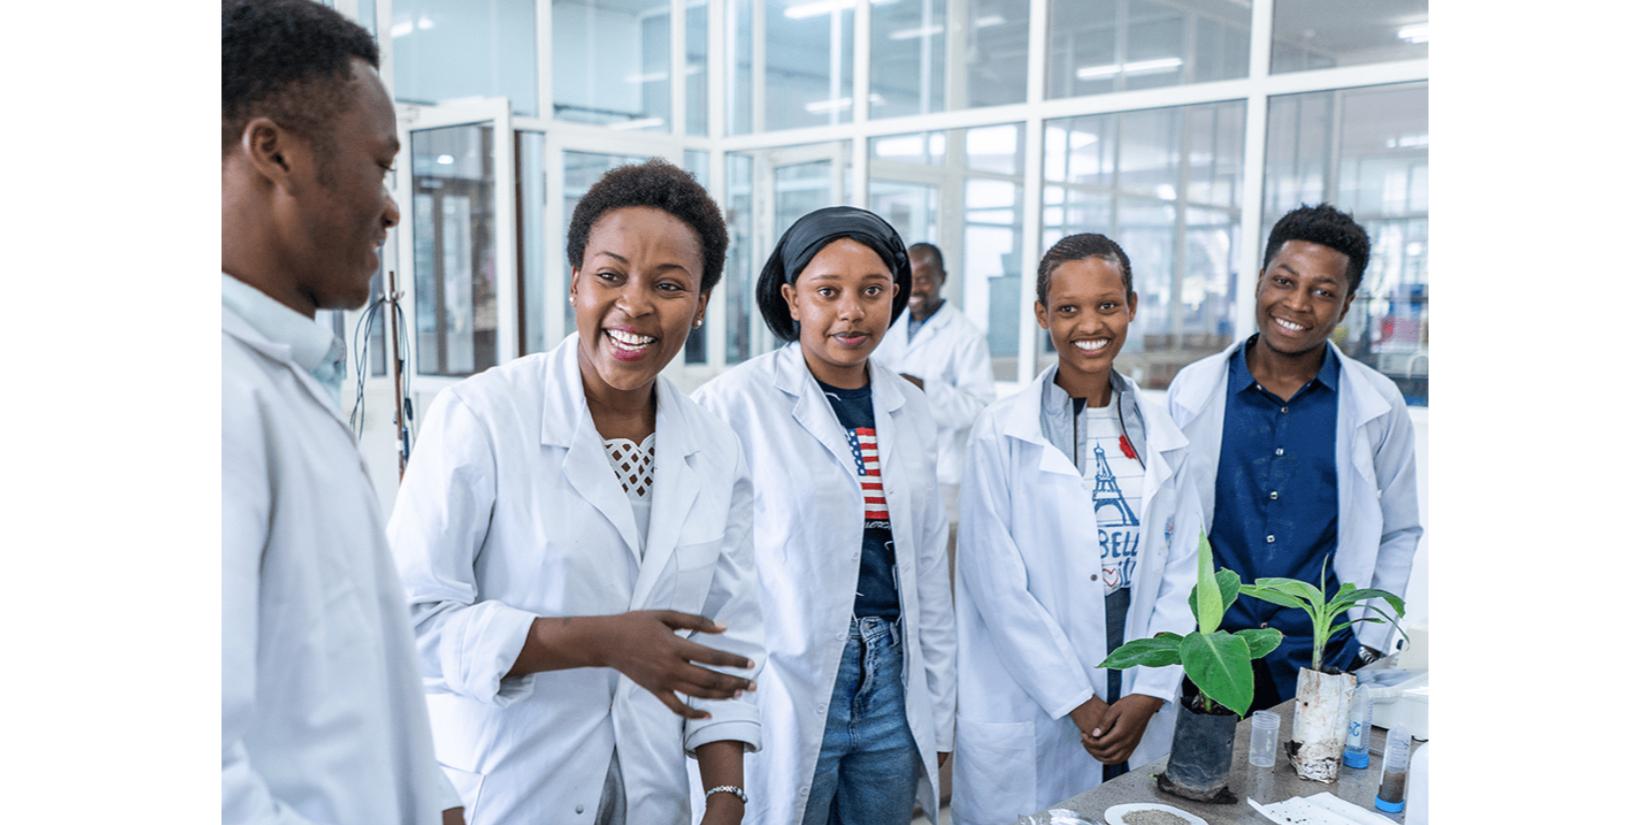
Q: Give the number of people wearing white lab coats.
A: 6